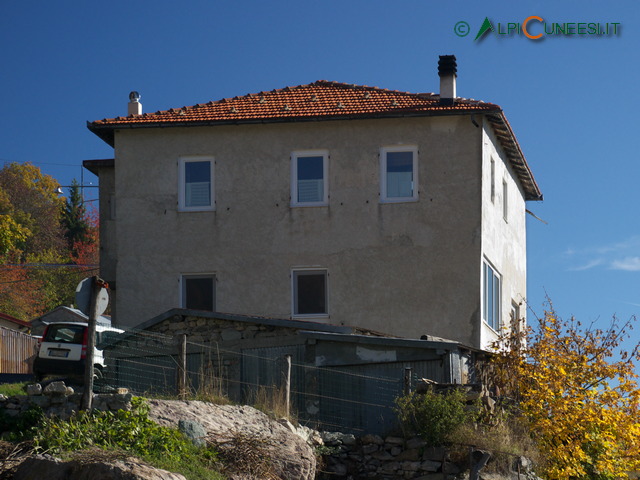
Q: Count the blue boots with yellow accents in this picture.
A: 0